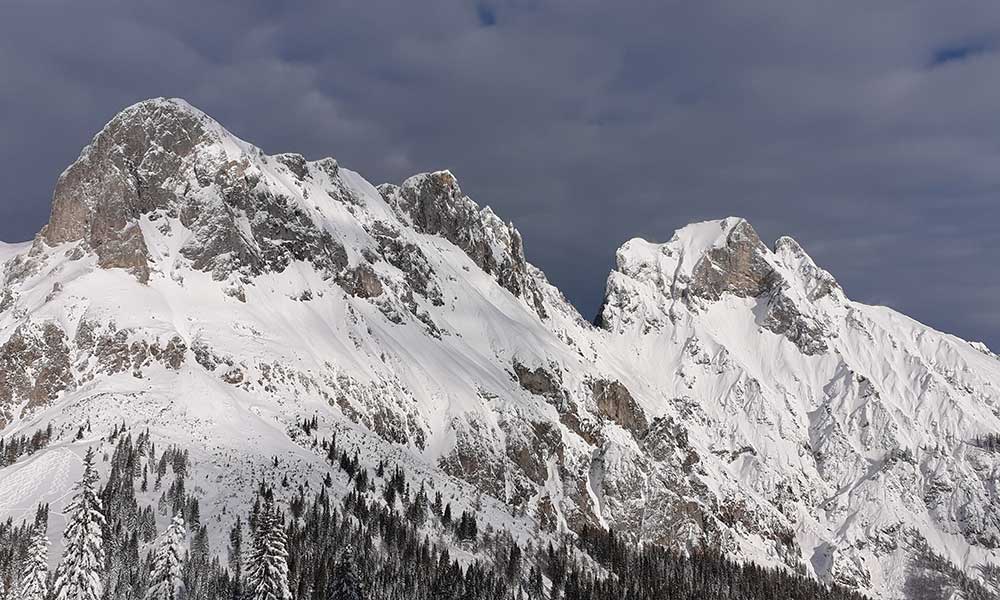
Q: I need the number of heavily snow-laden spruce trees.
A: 4